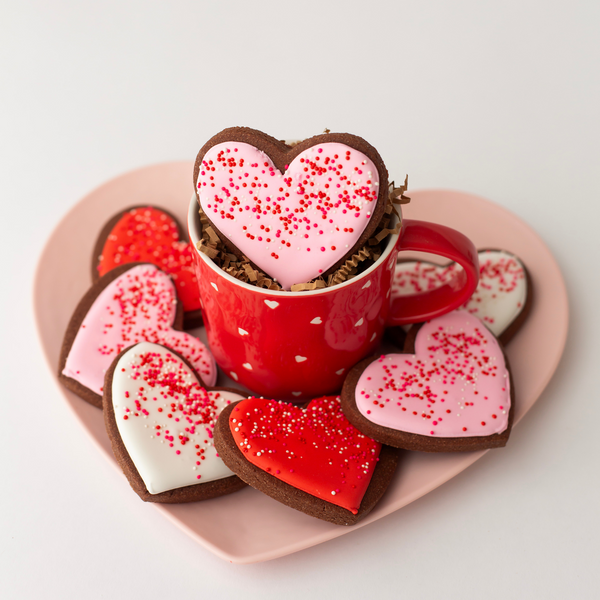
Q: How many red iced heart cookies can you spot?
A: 2